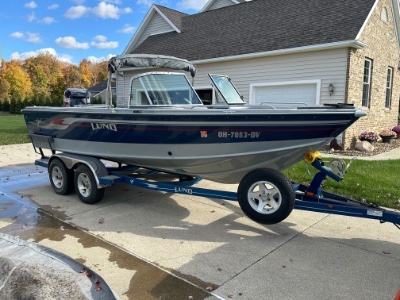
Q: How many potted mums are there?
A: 3